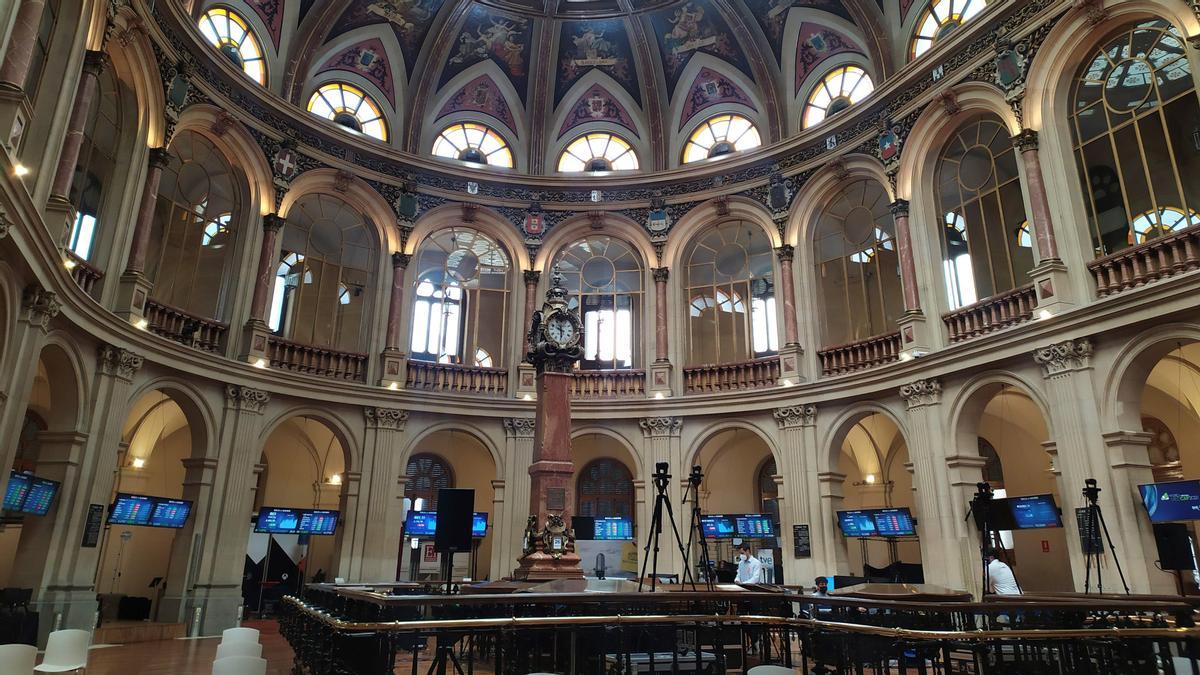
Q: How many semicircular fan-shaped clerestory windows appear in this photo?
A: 7